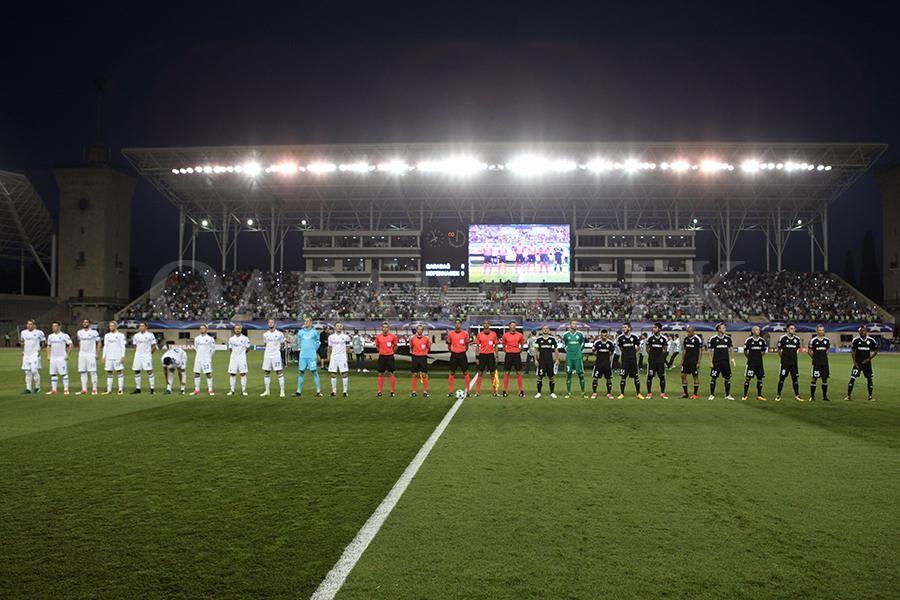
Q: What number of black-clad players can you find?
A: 10